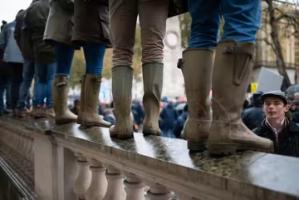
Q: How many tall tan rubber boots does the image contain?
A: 6